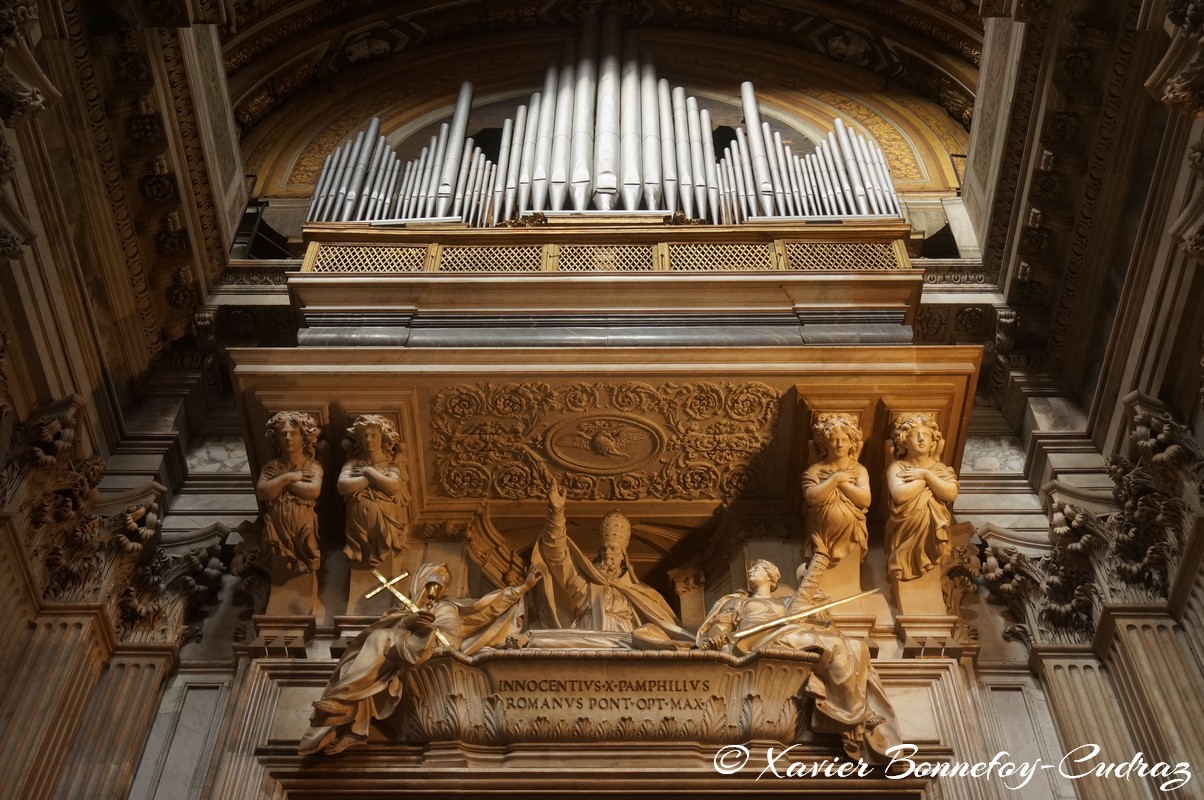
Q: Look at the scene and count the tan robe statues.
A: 7